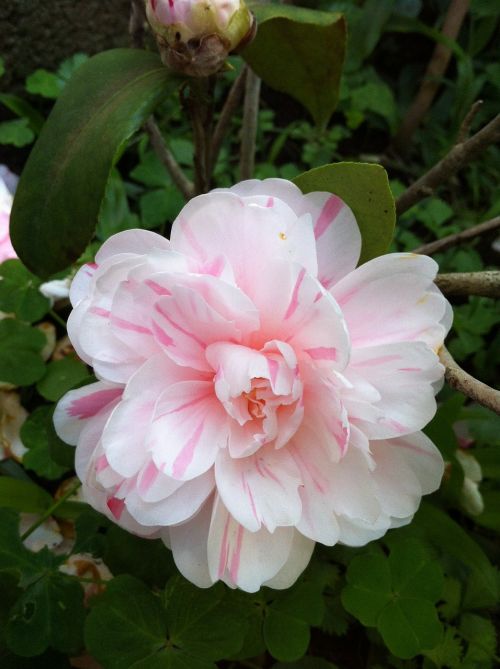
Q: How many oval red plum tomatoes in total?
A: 0